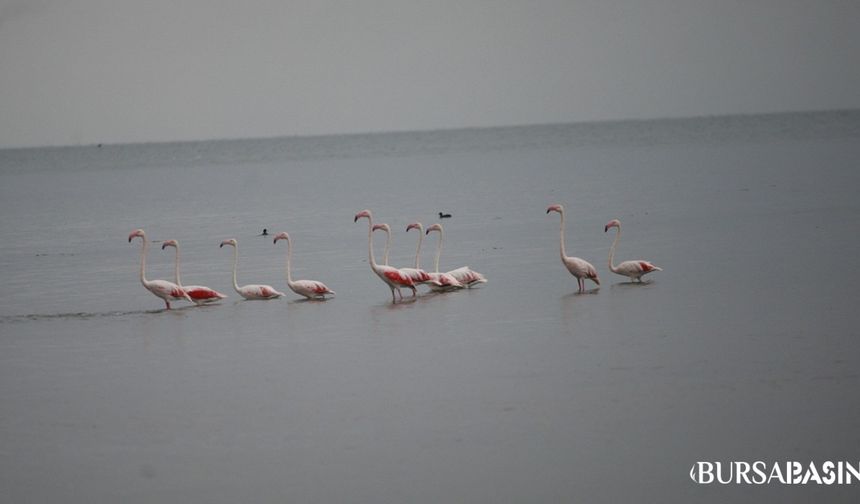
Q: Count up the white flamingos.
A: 10